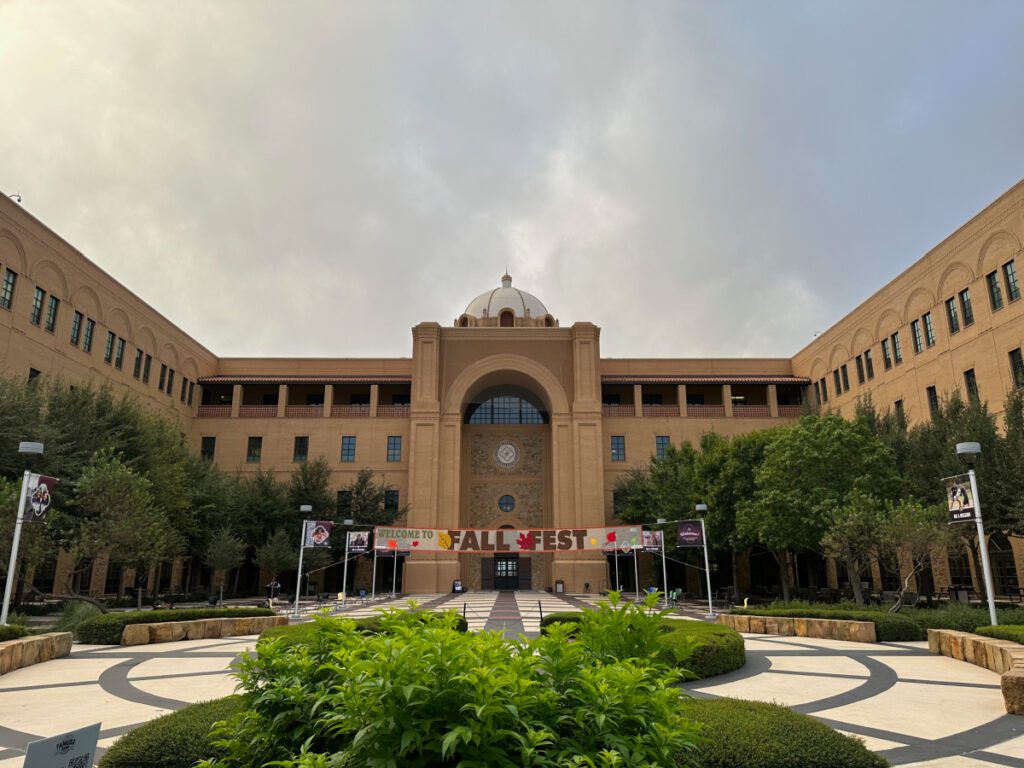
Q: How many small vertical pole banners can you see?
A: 6